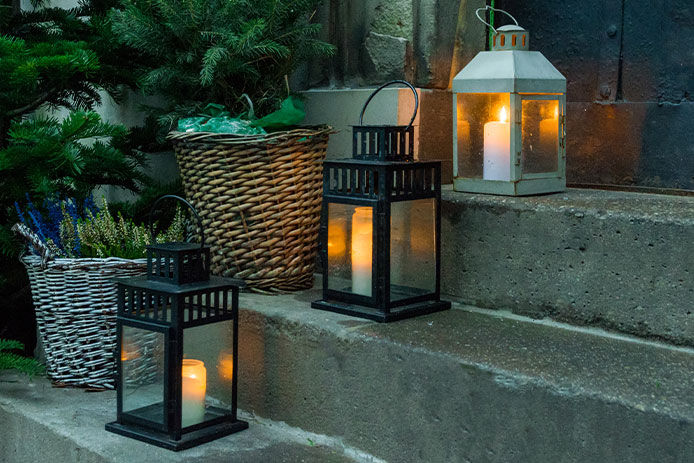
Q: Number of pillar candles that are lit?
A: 3